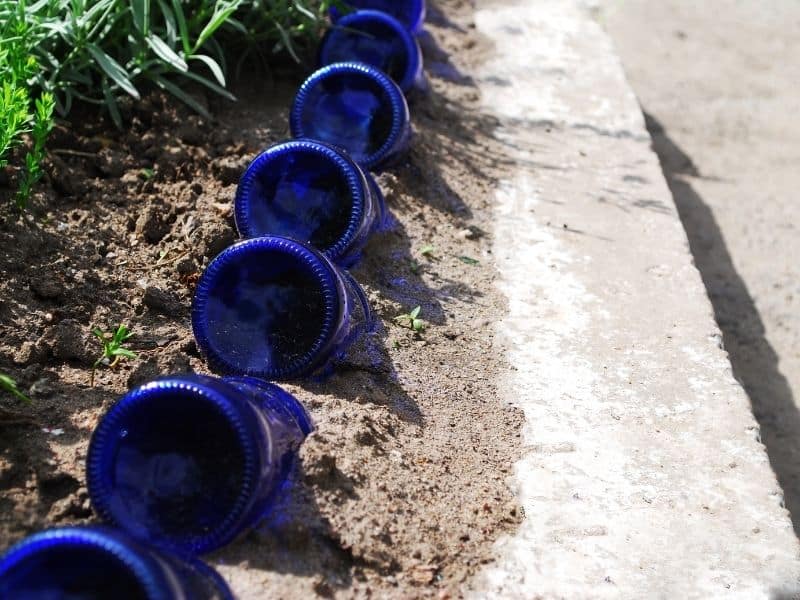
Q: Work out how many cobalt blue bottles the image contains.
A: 7